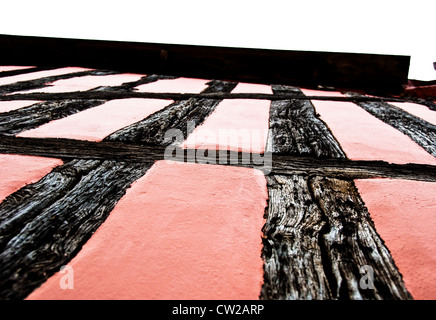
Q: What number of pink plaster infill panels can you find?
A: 14